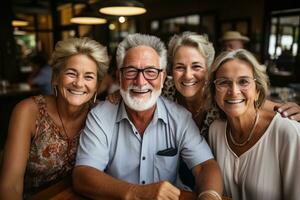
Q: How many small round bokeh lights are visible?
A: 2